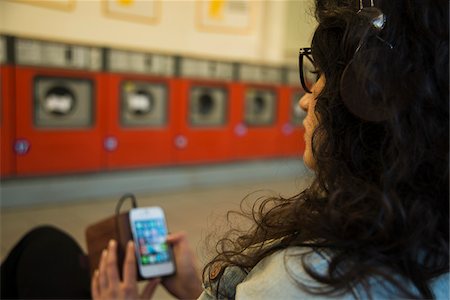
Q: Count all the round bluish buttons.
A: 5